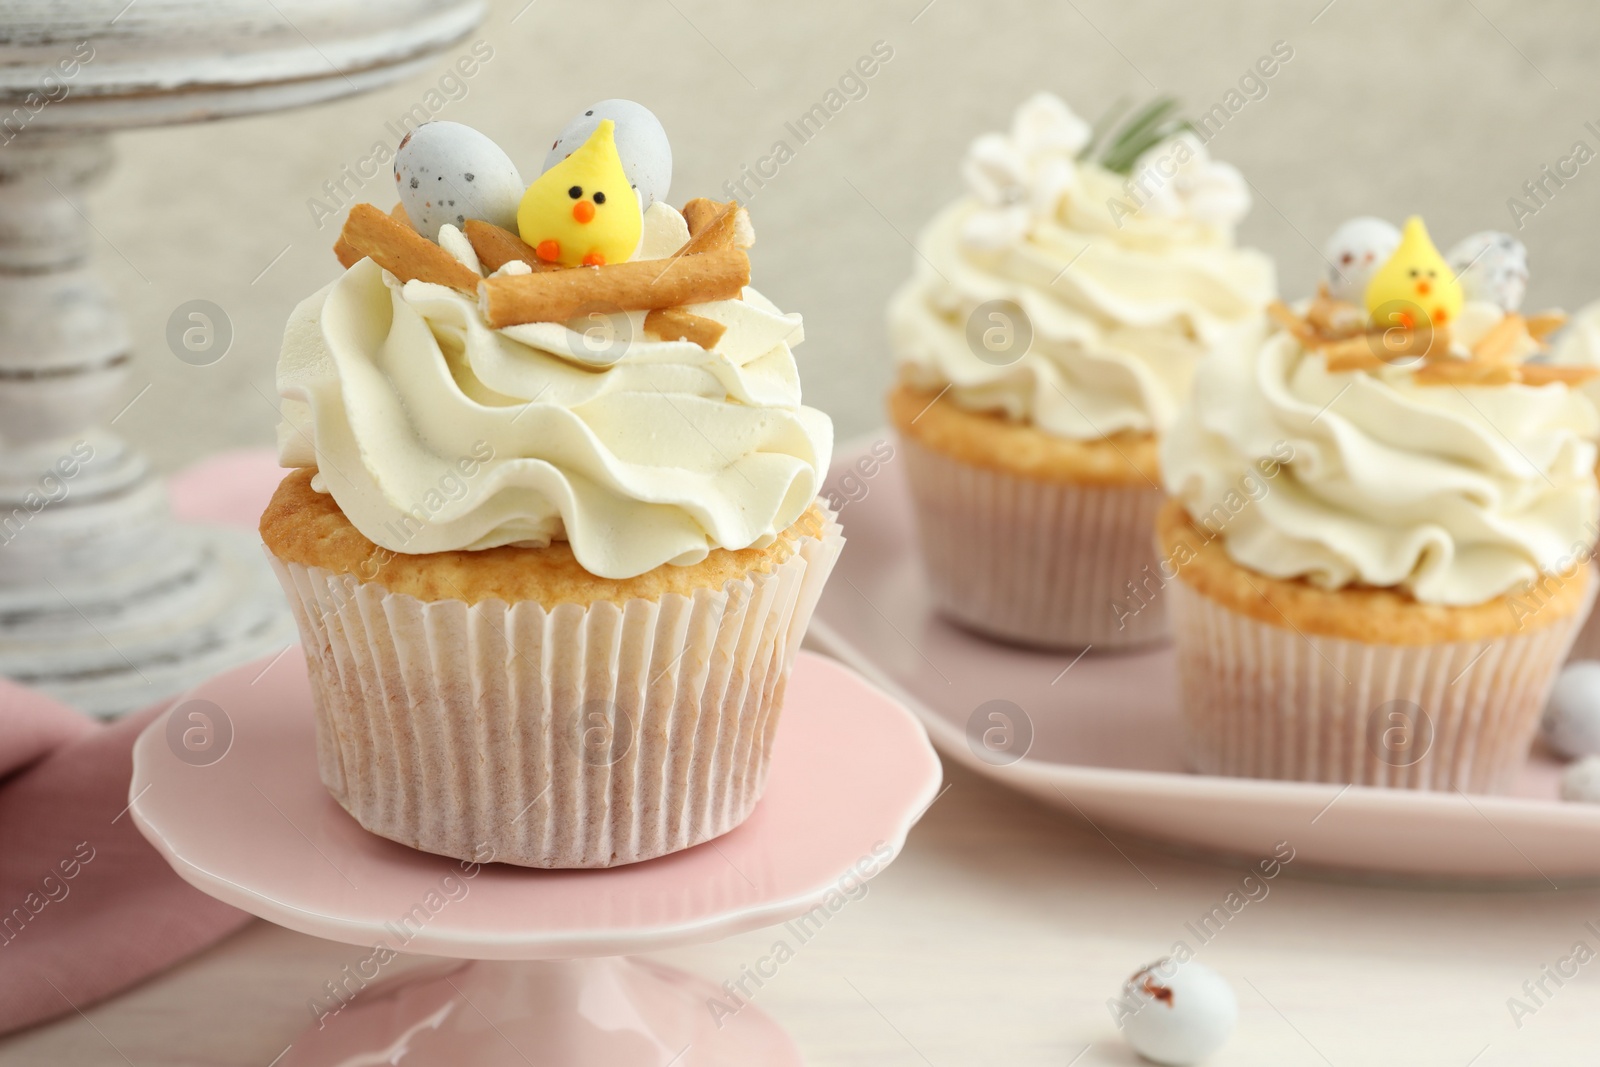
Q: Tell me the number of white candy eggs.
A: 7